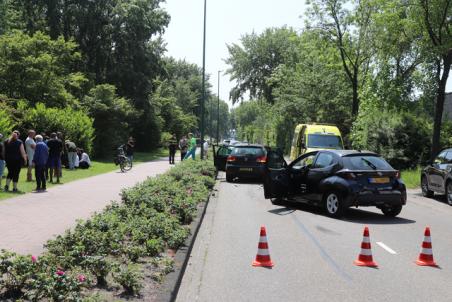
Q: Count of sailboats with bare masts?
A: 0